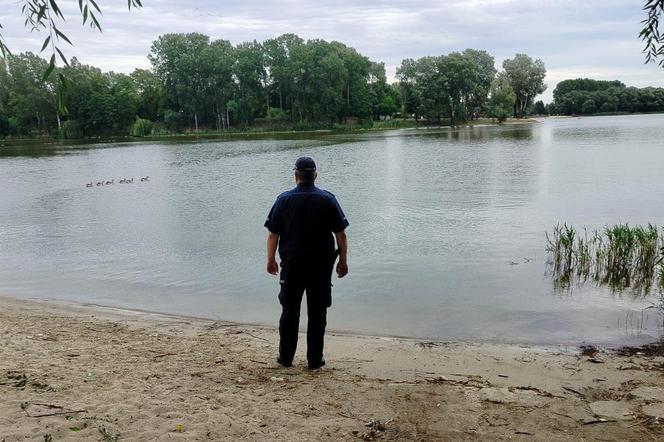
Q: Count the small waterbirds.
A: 6